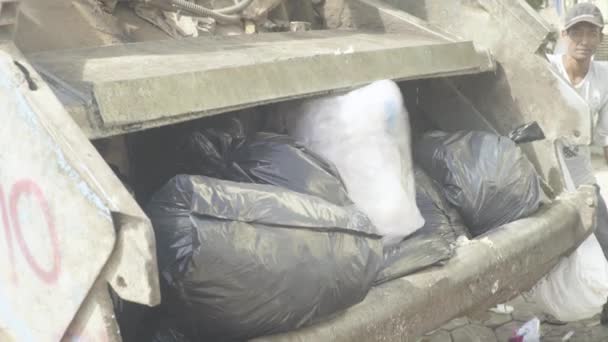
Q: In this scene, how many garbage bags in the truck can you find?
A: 5